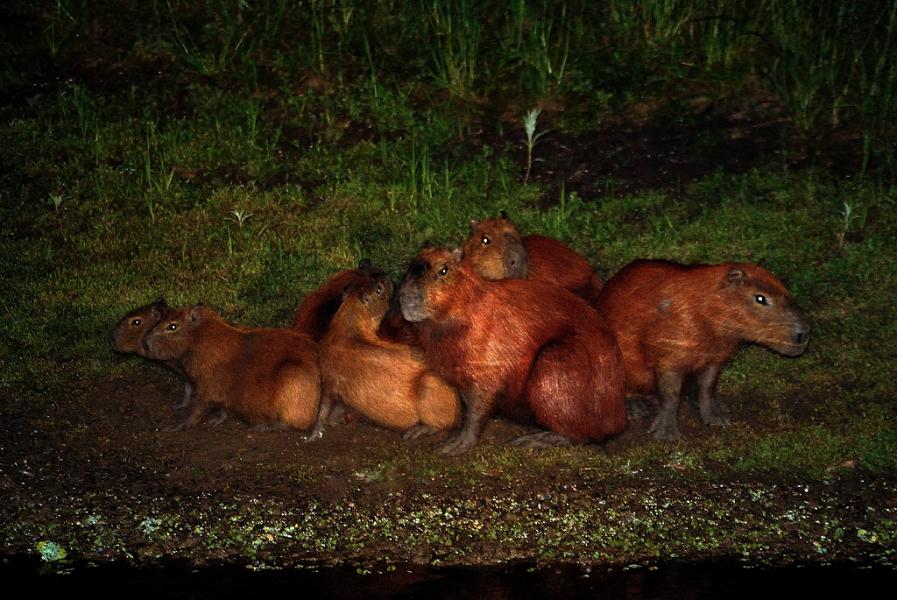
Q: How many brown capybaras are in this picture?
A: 7